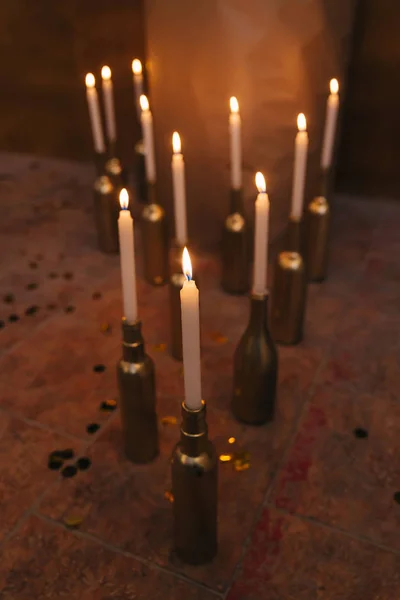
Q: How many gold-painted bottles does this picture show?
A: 11